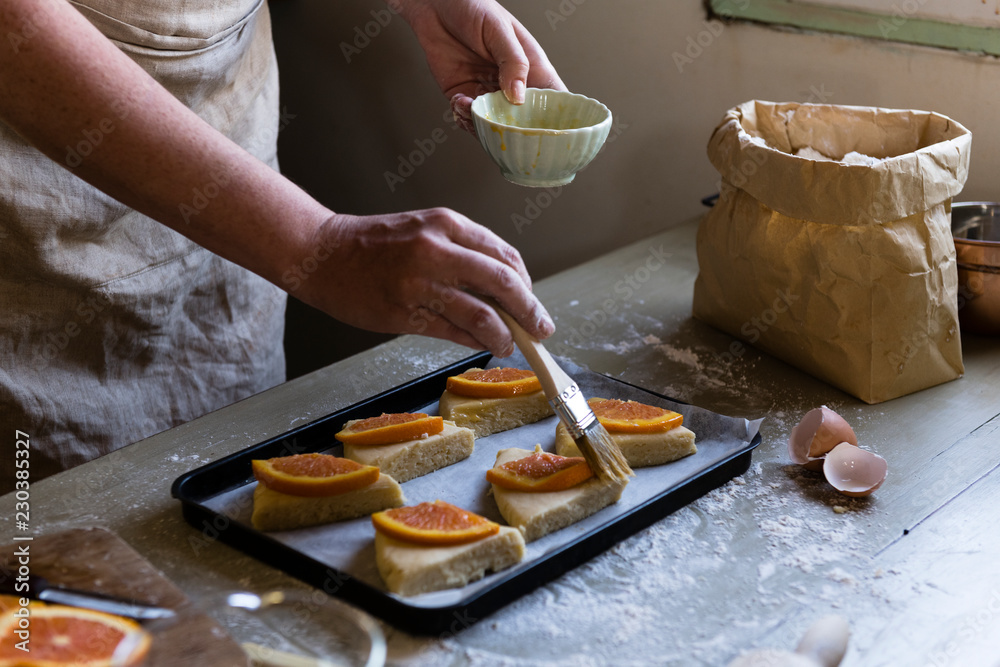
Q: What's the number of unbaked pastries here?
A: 6